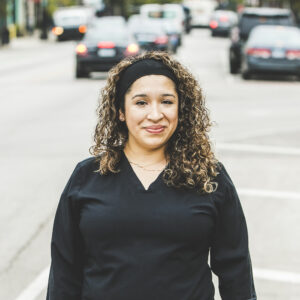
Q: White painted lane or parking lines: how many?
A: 4